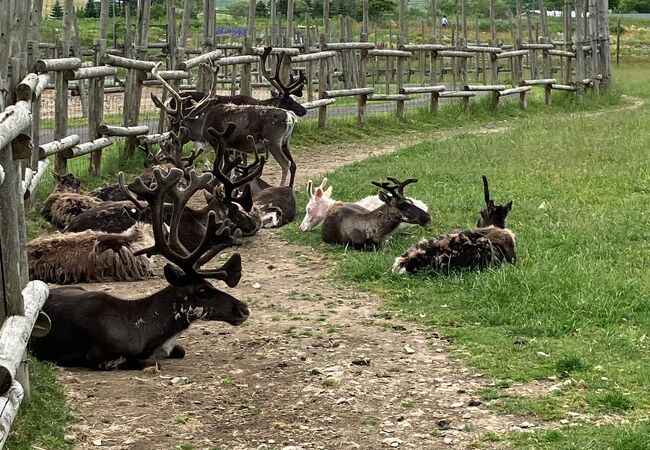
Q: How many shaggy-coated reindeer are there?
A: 3